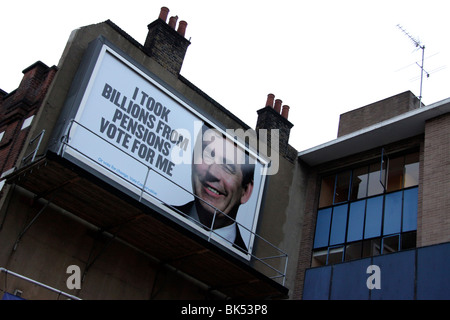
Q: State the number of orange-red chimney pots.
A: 6